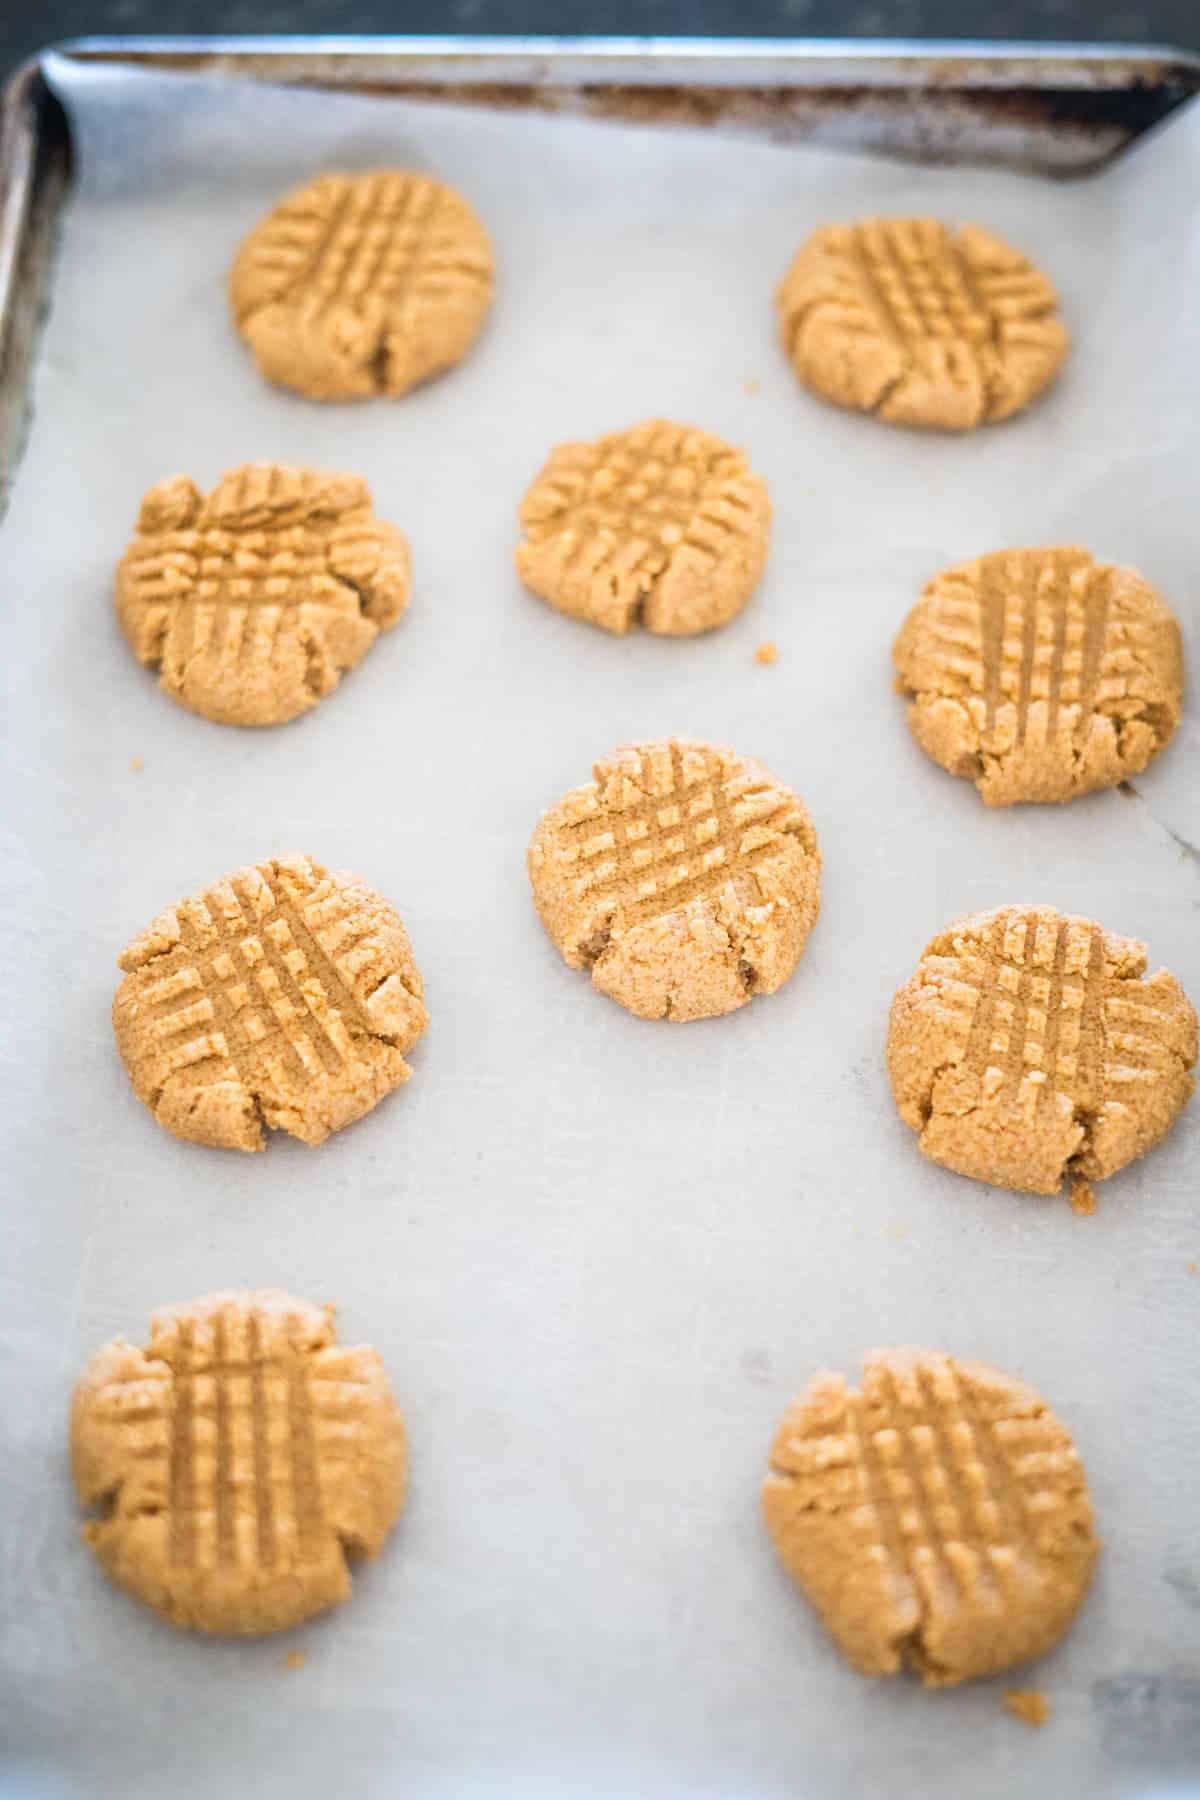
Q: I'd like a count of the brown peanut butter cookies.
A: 10